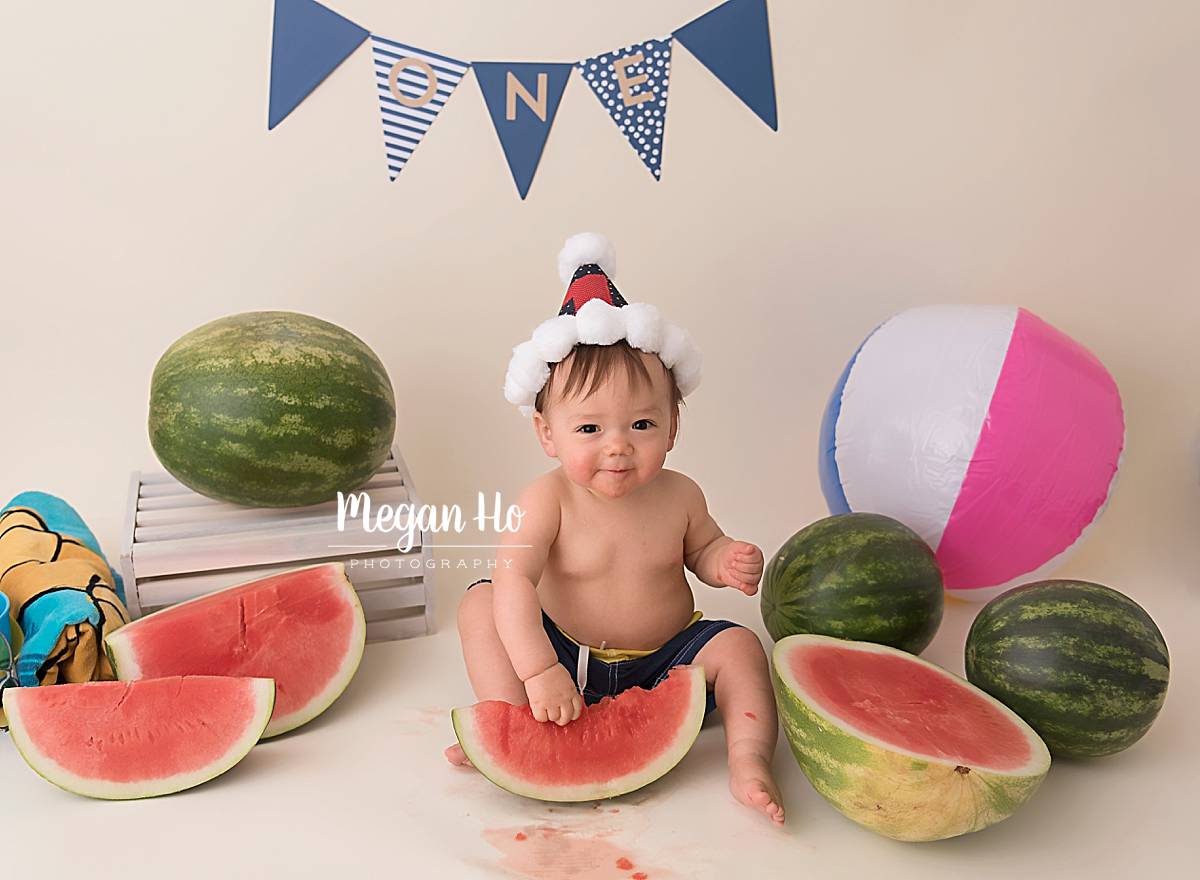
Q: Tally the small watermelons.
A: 2